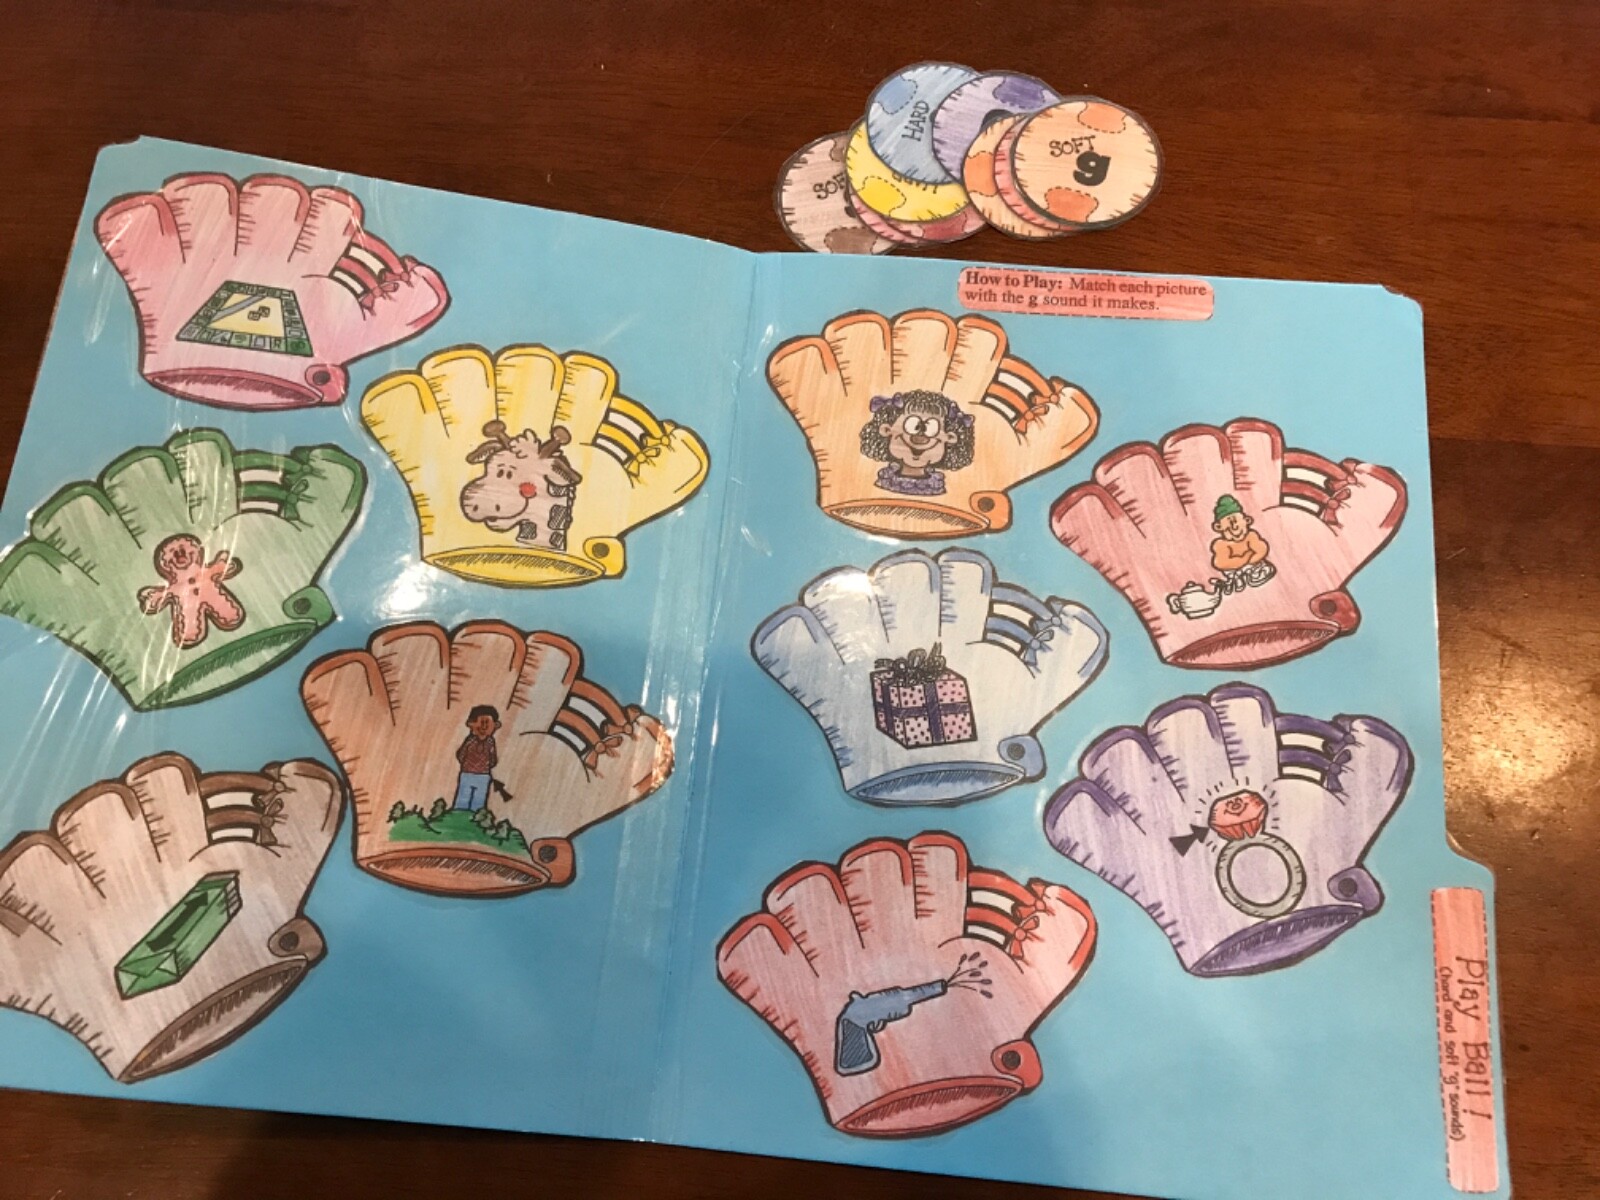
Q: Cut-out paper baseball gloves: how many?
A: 10